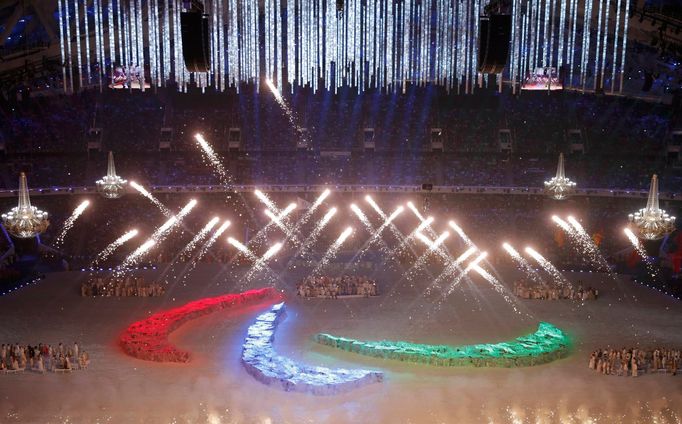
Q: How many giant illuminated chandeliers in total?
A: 4